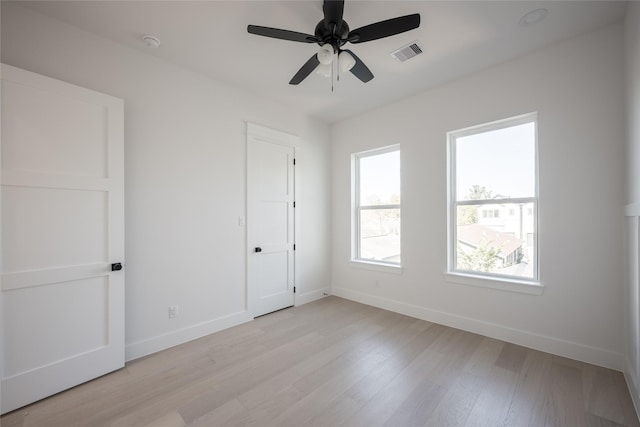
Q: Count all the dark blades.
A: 5